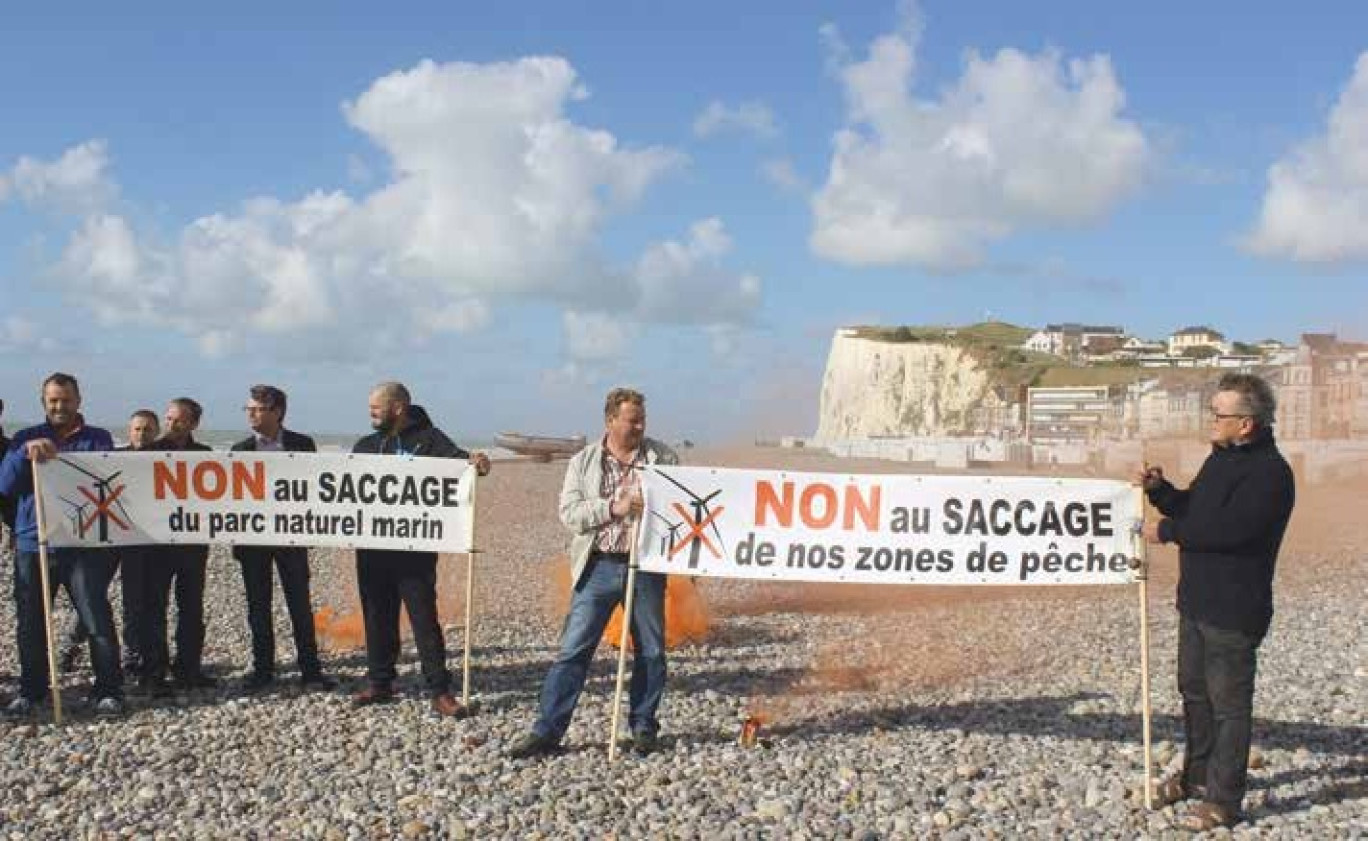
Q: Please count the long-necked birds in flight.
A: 0